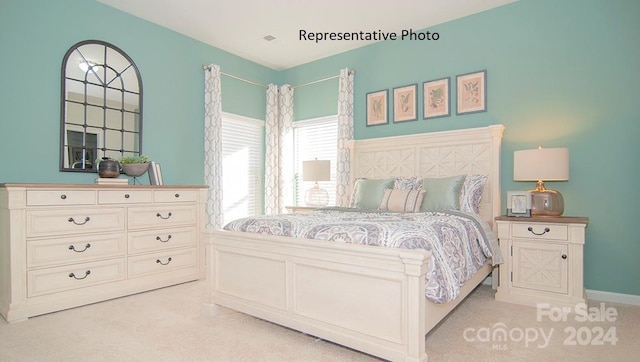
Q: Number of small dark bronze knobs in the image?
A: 4